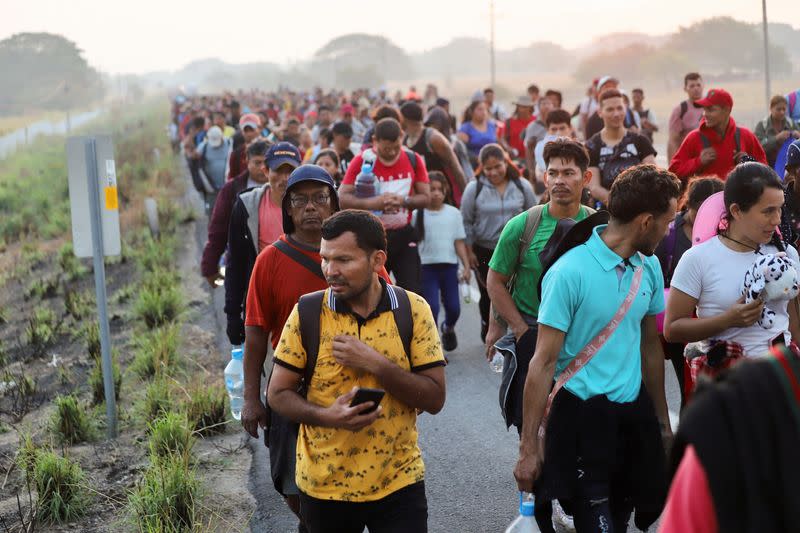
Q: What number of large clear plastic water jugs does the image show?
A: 3